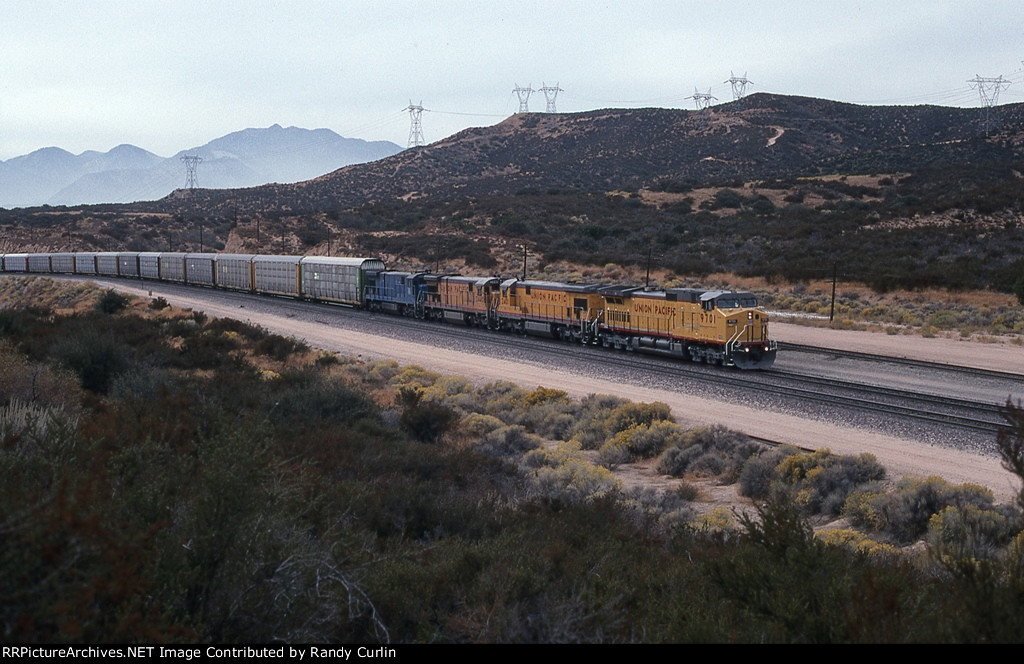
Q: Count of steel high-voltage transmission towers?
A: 7